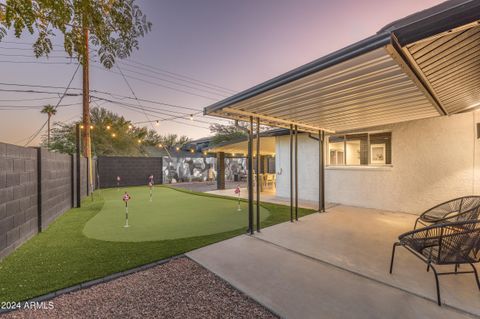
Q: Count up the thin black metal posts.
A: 6